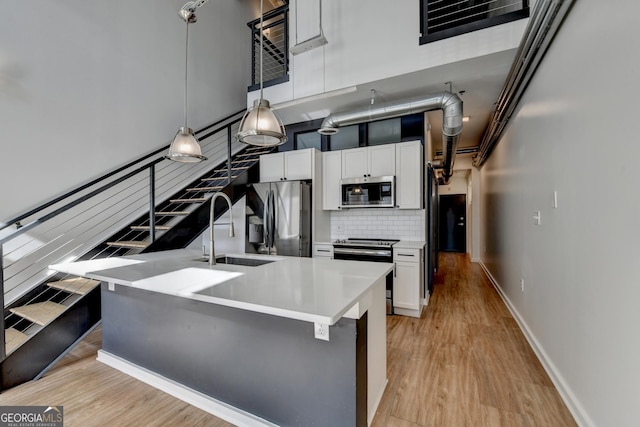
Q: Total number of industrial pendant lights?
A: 2